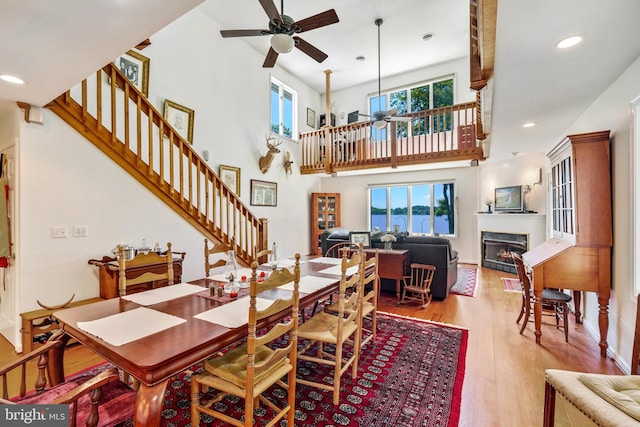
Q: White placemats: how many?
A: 8